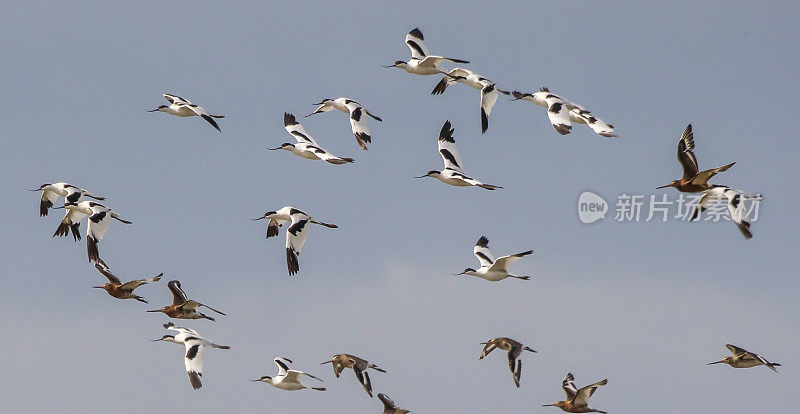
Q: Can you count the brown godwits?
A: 8